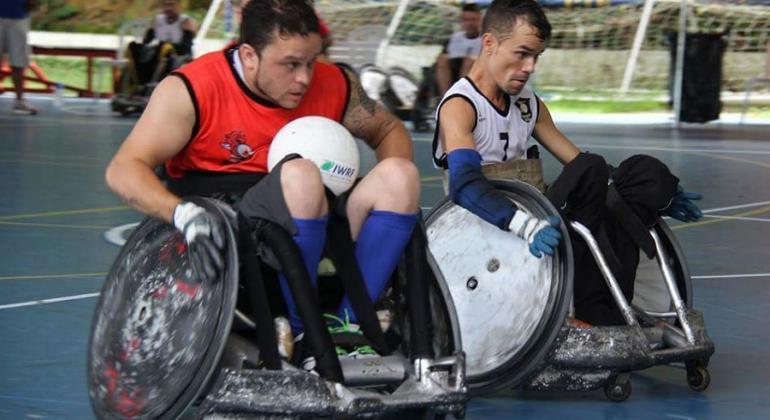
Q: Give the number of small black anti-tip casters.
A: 2